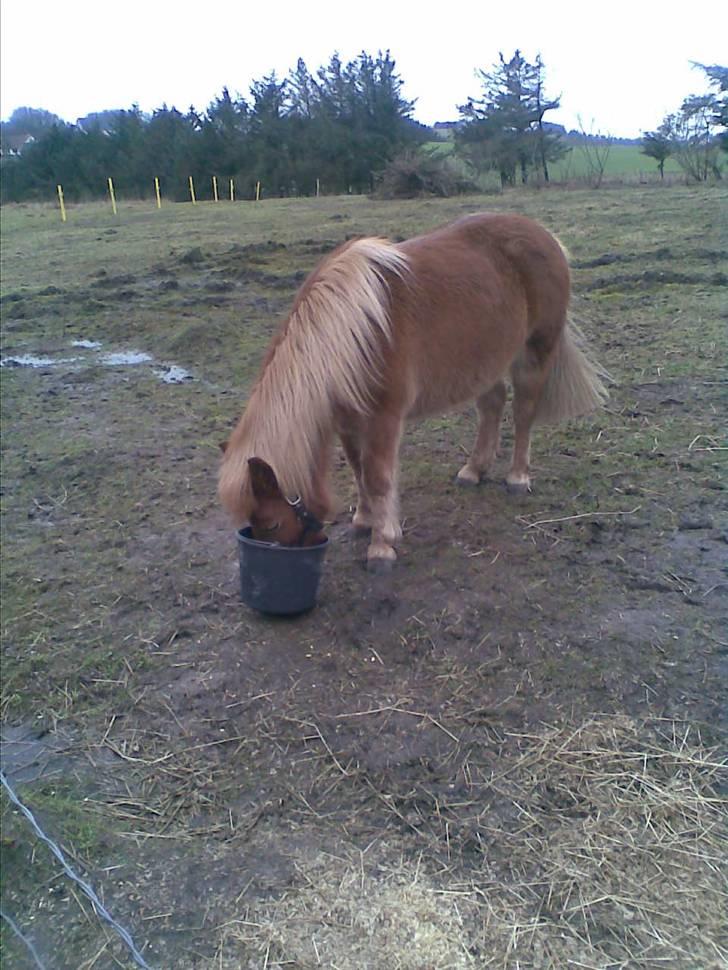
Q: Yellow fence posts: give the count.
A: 7